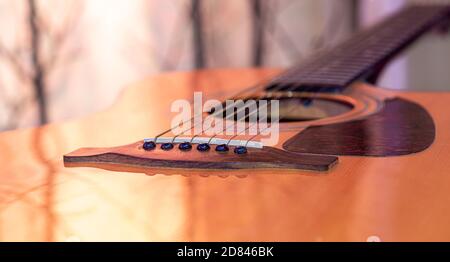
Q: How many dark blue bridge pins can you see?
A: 6